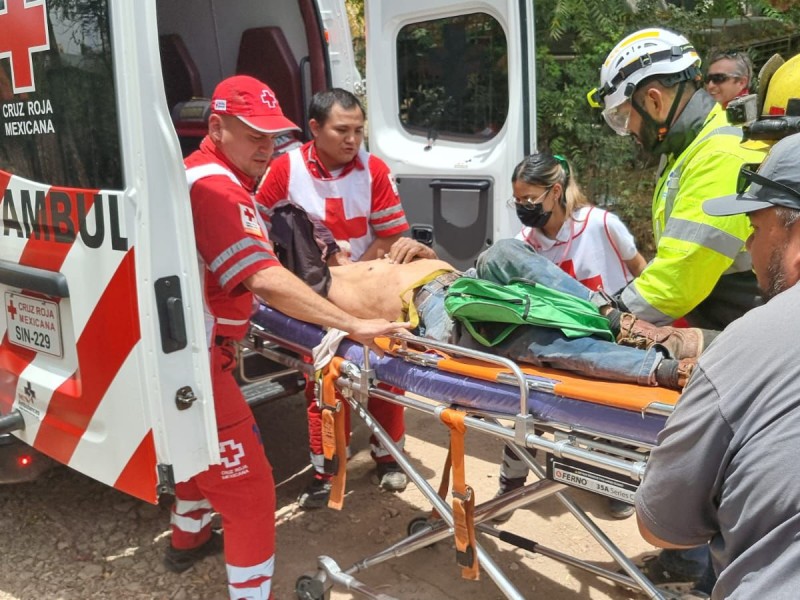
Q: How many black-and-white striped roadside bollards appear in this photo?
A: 0